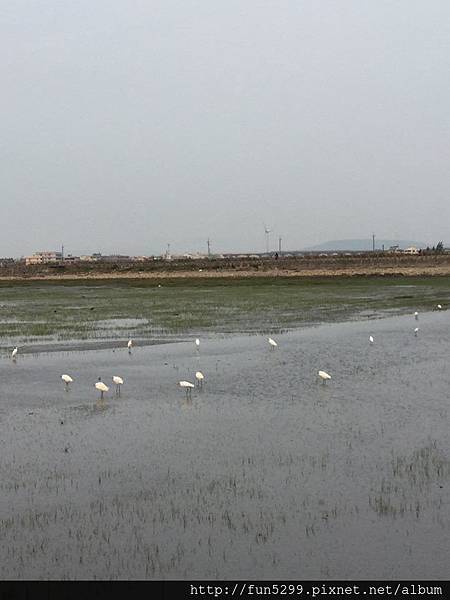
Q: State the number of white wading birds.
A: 14